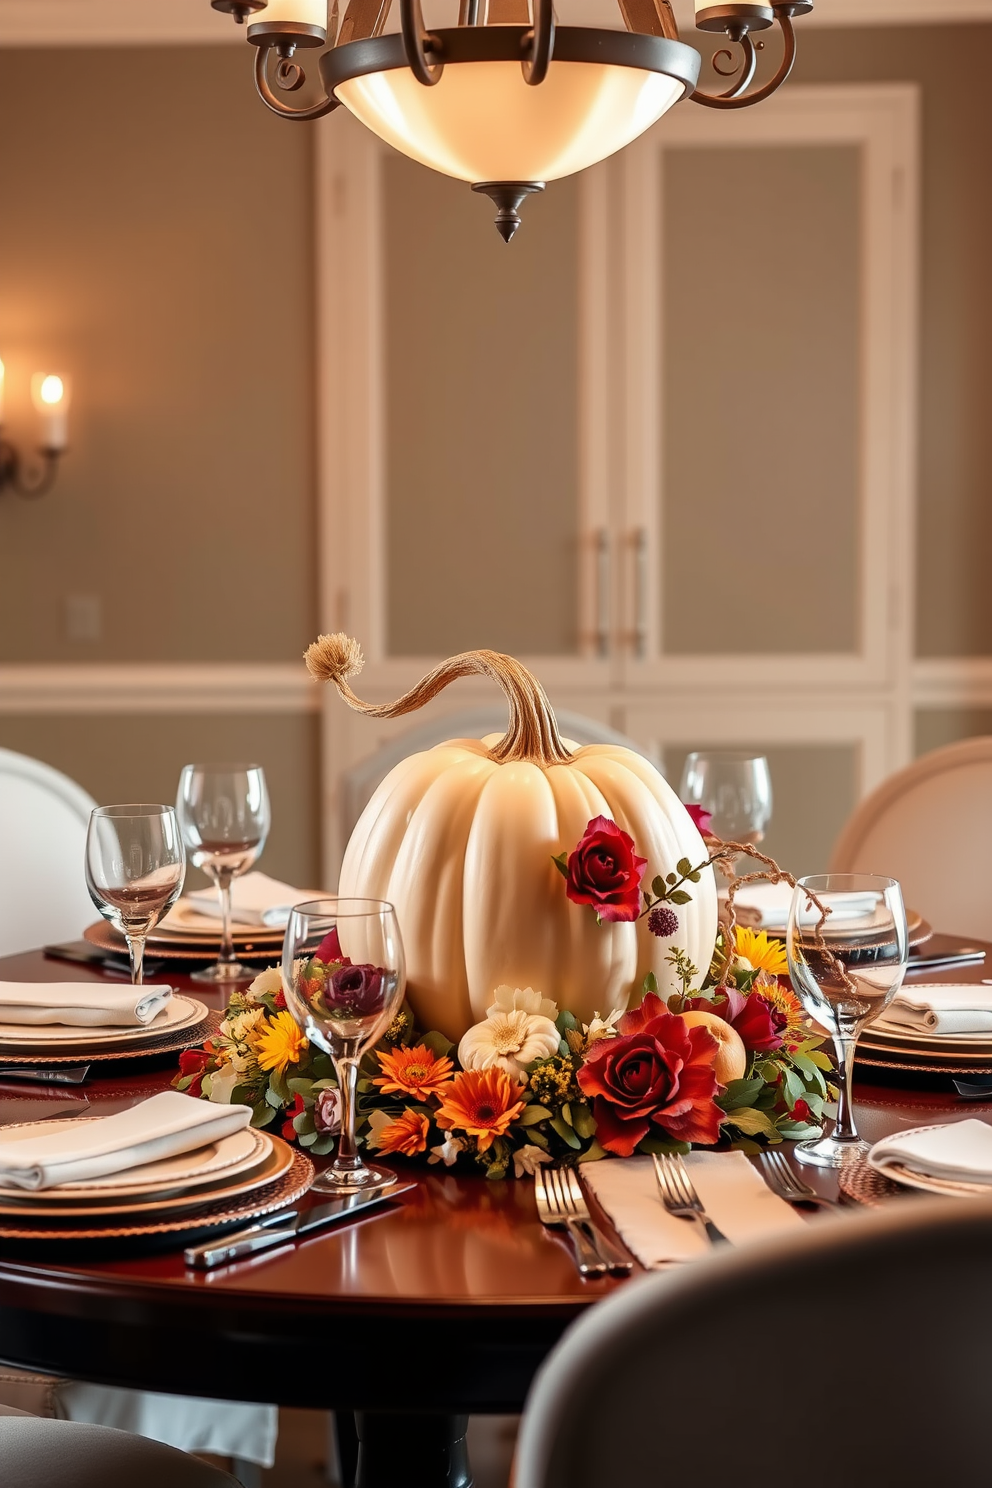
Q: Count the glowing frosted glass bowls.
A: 1